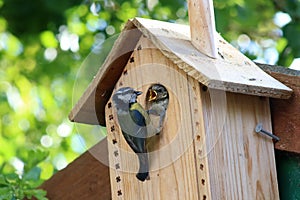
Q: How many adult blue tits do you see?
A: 1